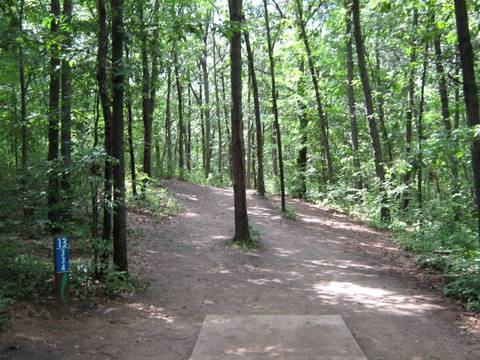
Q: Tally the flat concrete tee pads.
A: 1